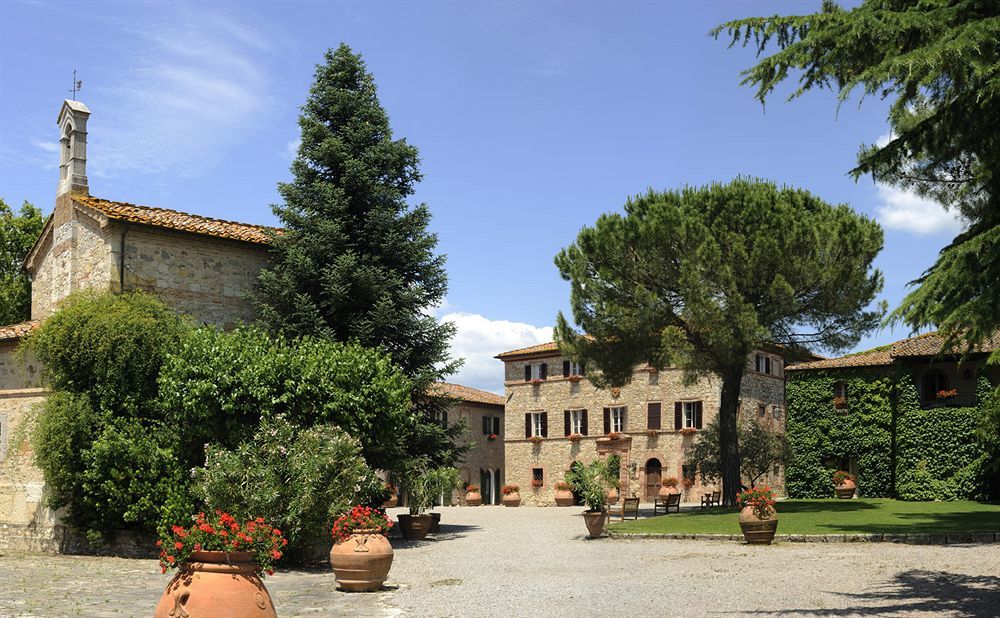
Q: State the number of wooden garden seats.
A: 3